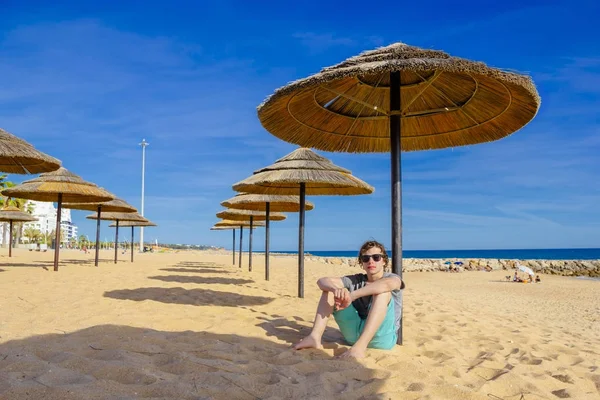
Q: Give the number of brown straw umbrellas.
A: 12